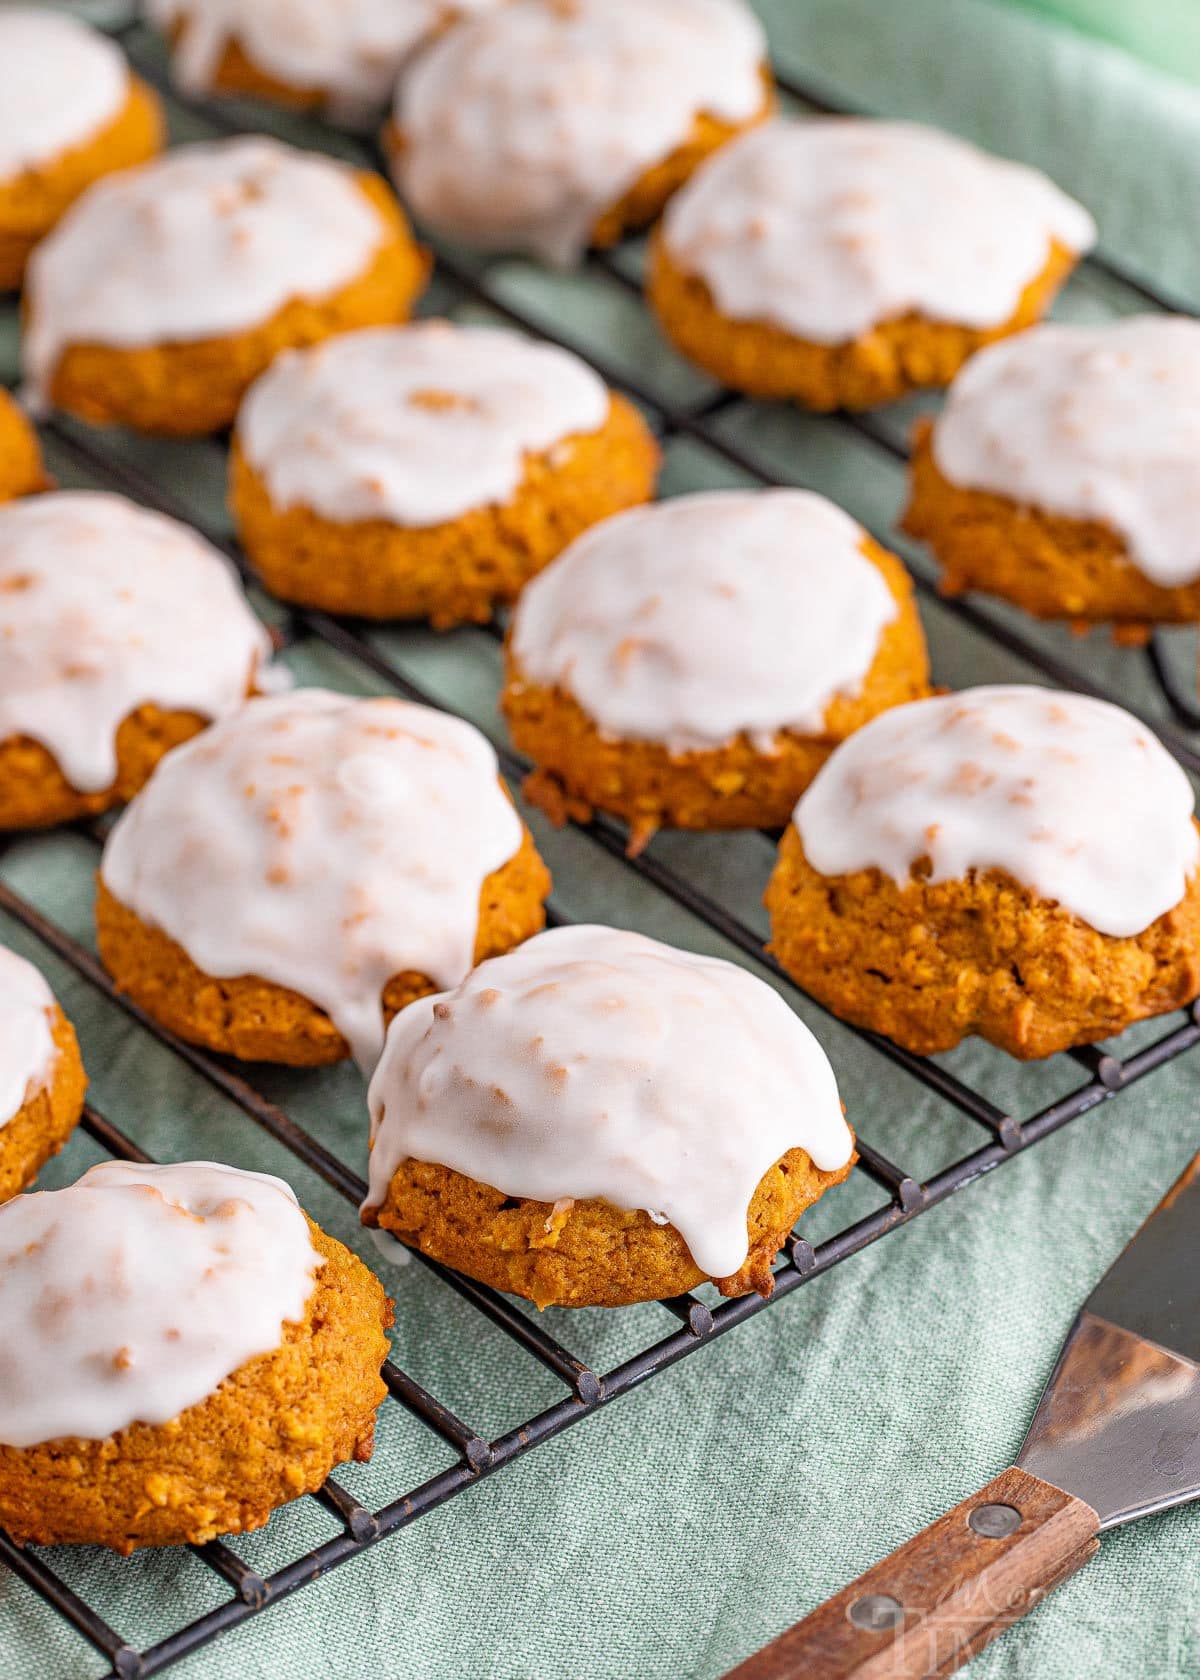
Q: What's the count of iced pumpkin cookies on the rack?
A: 15